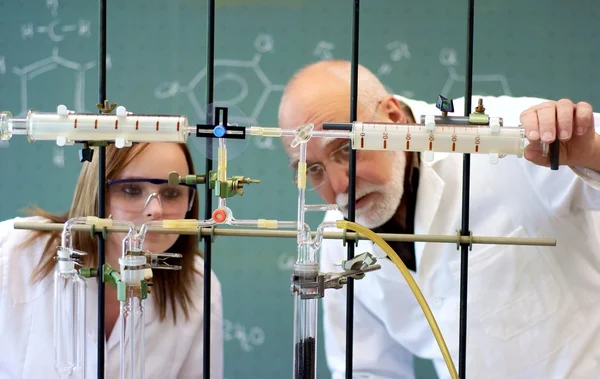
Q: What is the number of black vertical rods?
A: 4